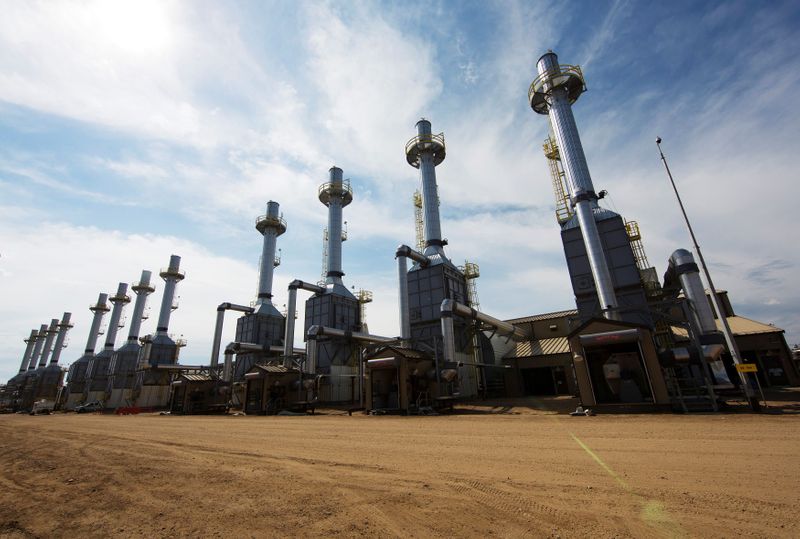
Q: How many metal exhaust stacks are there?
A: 12